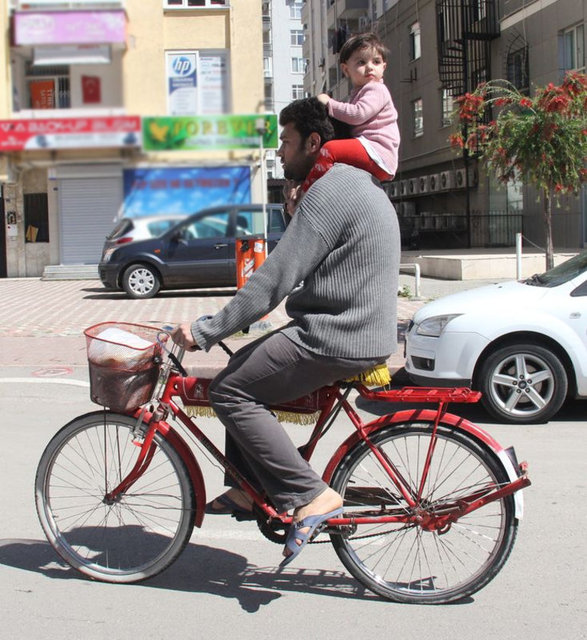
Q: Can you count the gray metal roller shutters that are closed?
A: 1